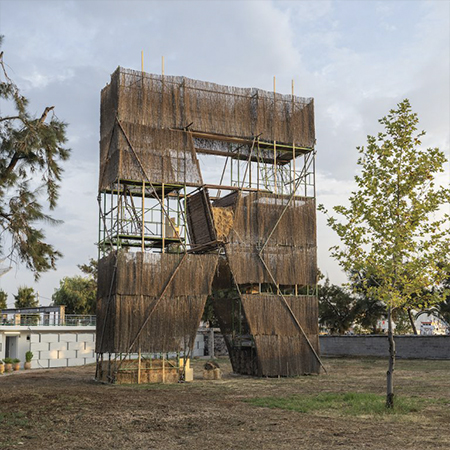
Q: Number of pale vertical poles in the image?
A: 4